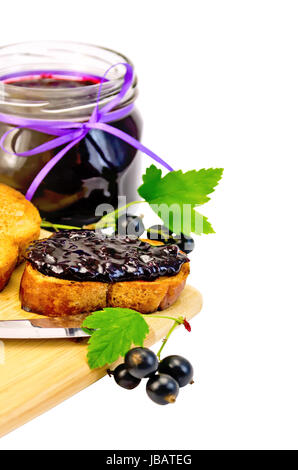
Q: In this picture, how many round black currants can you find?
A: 7